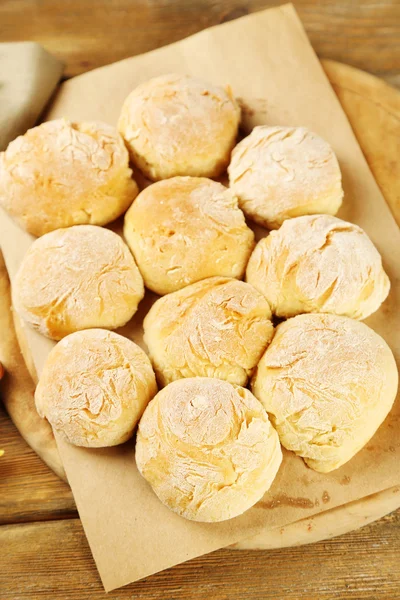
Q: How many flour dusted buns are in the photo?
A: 10